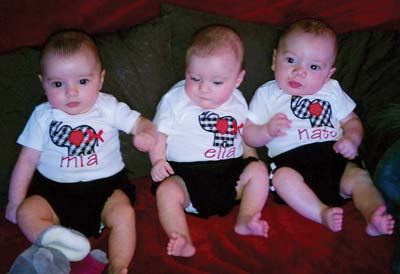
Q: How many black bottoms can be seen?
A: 3